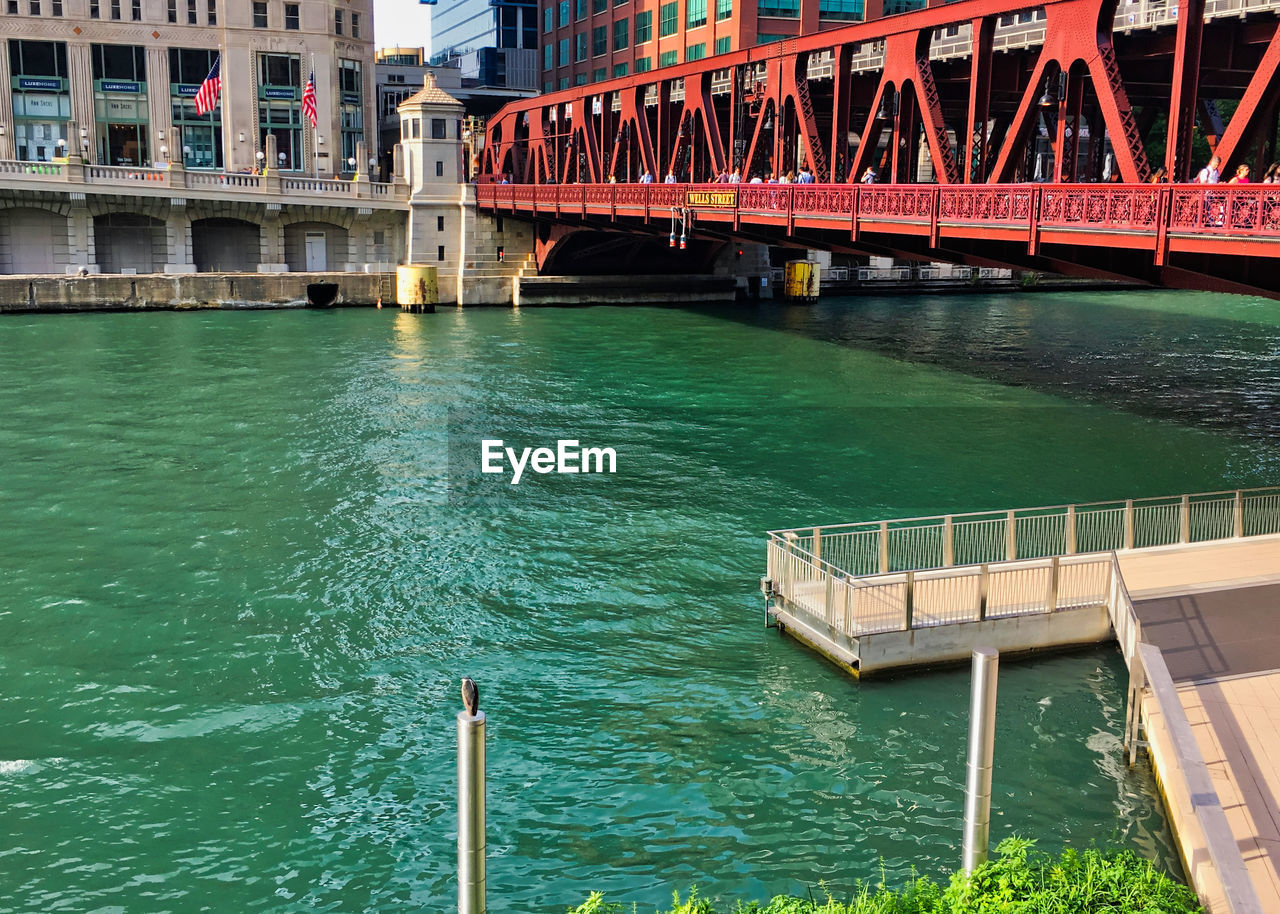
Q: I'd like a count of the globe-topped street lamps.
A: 8